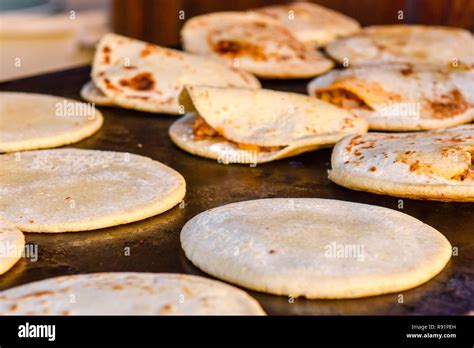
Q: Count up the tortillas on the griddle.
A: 12